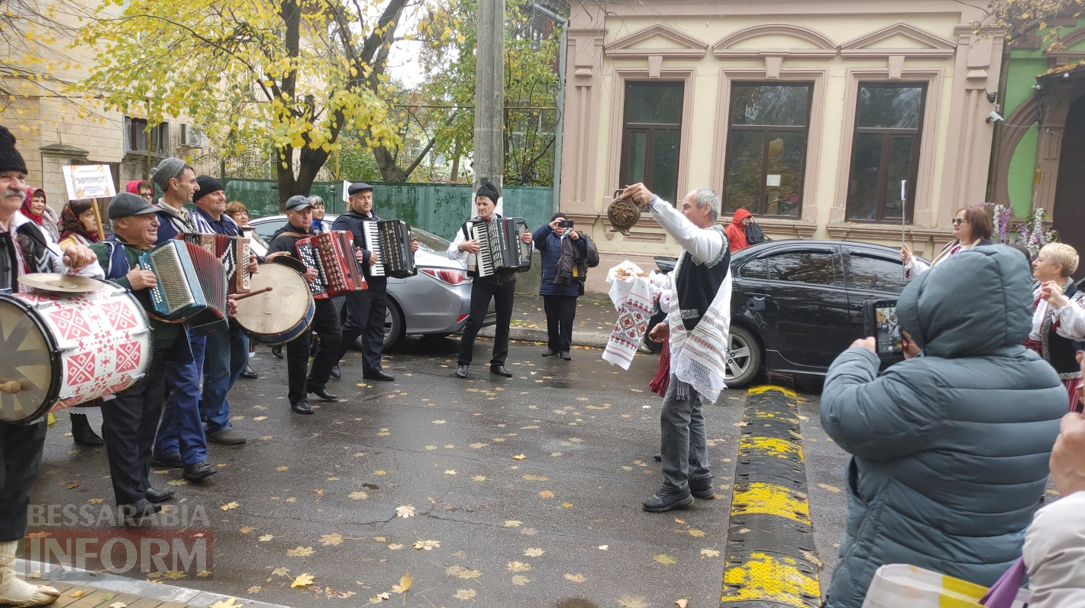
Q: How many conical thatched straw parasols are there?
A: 0